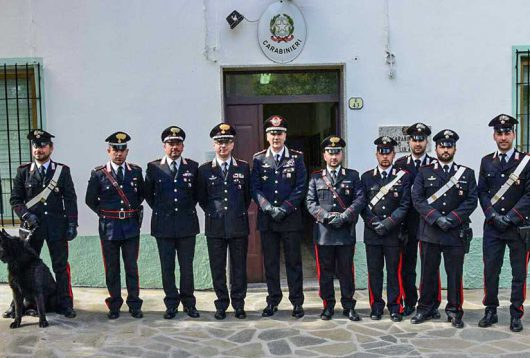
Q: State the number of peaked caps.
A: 10